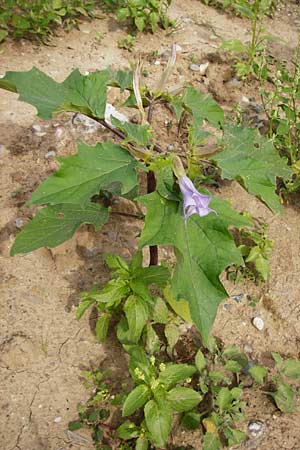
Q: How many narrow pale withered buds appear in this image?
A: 2